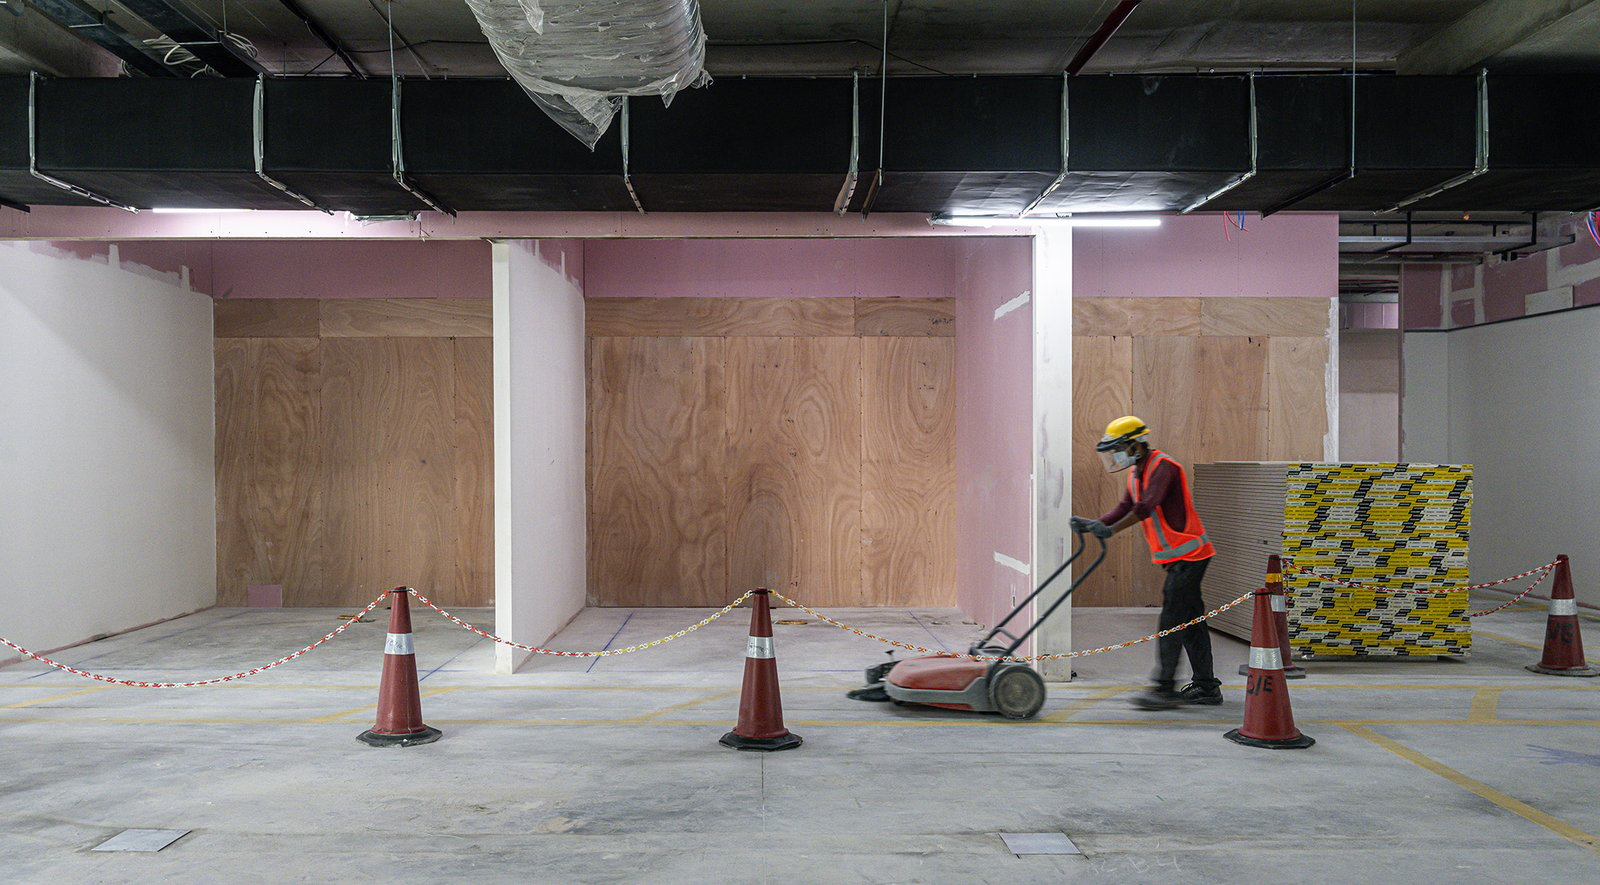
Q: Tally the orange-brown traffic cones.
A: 5